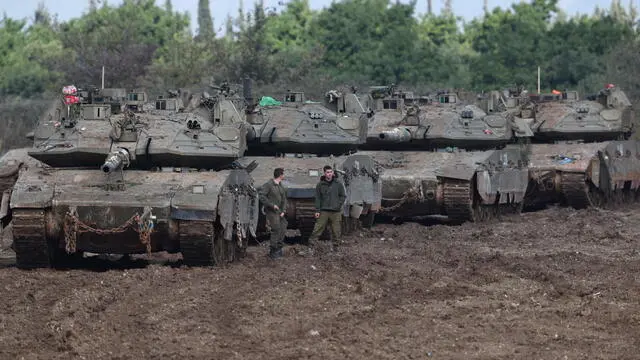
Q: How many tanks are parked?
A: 4